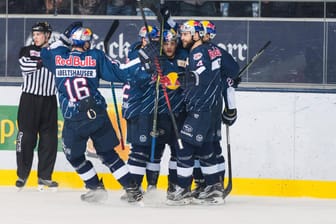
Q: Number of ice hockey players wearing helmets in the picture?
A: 5